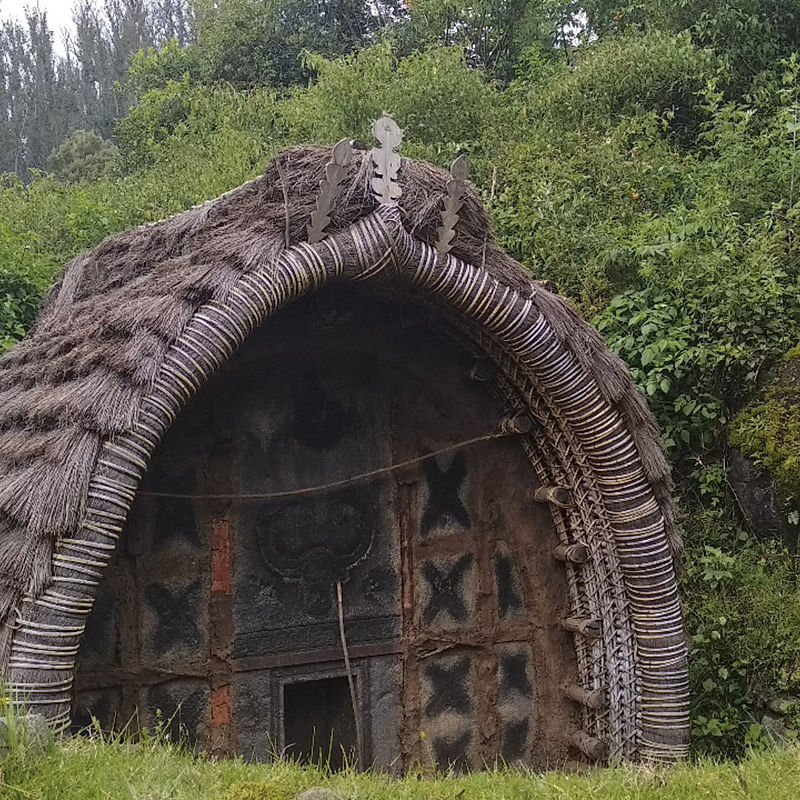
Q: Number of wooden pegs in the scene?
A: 7